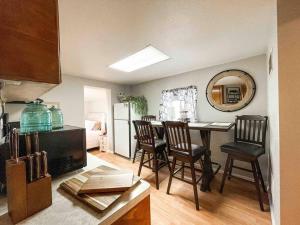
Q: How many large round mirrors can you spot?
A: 1